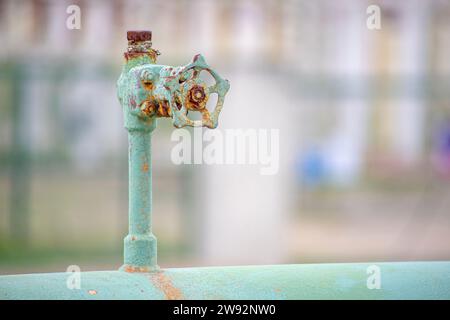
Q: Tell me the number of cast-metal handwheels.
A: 1